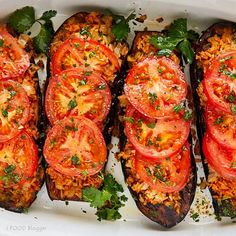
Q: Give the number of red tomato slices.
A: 12